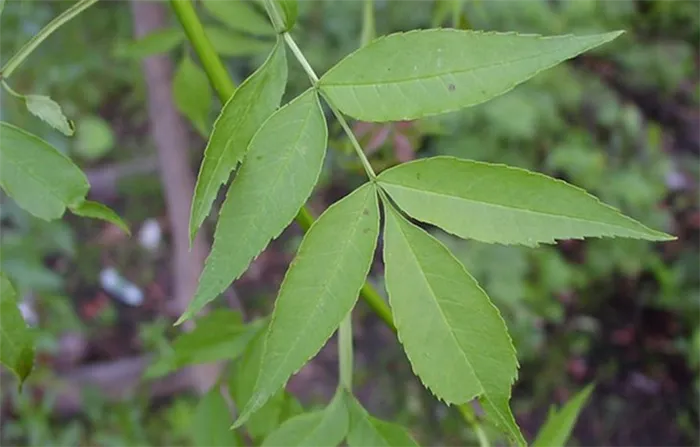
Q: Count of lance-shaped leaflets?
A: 6